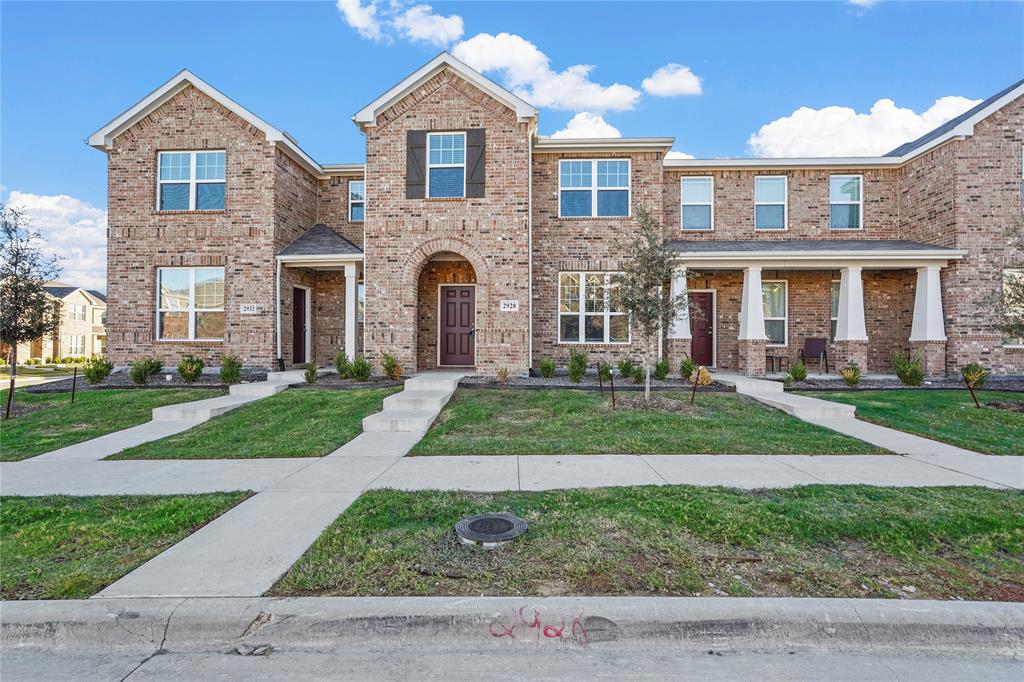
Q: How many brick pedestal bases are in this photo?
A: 4